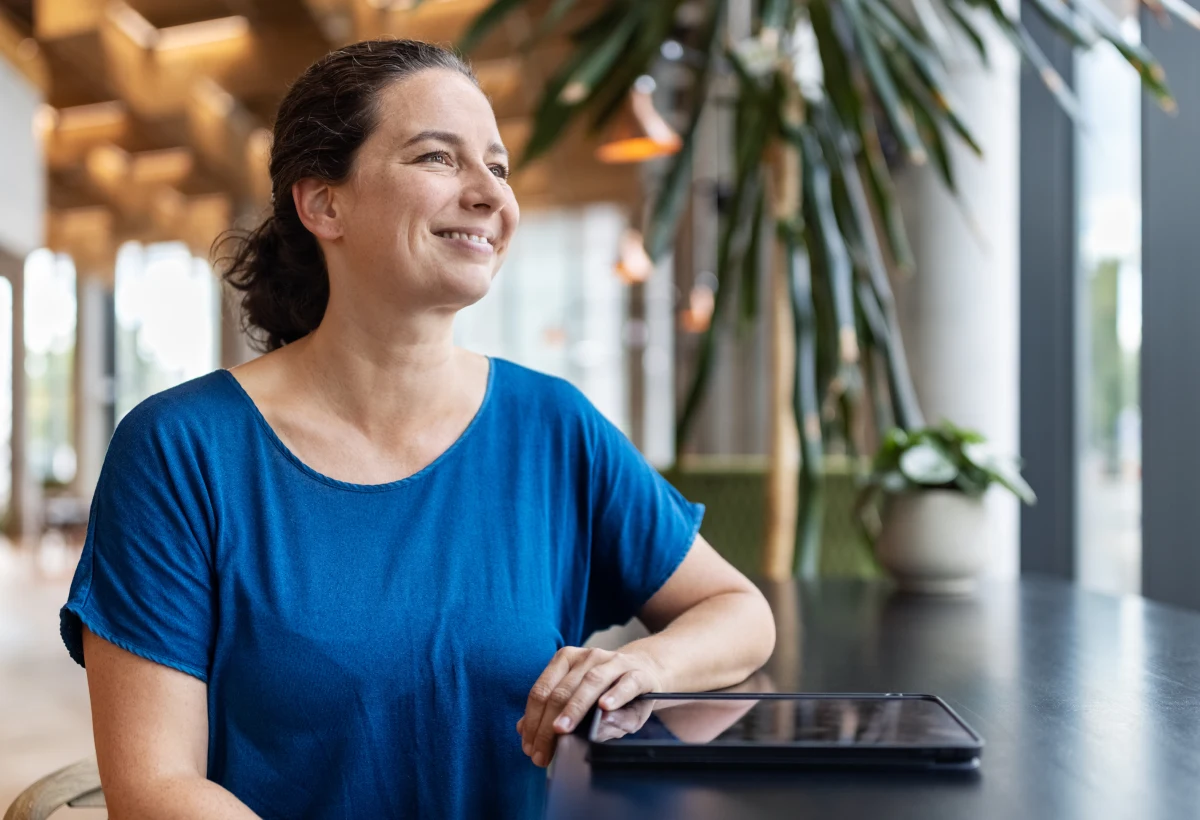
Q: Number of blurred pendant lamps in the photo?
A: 3